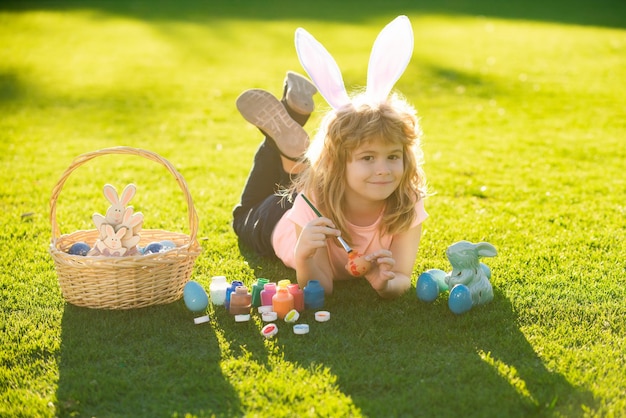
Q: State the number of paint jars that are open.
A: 9